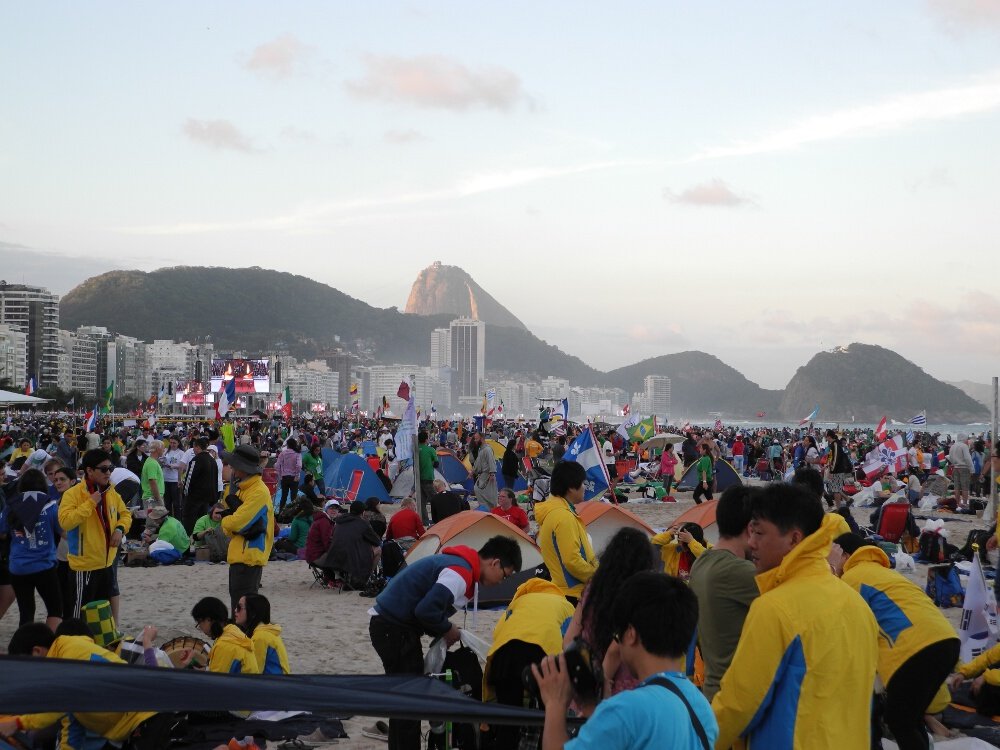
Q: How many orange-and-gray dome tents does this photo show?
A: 3